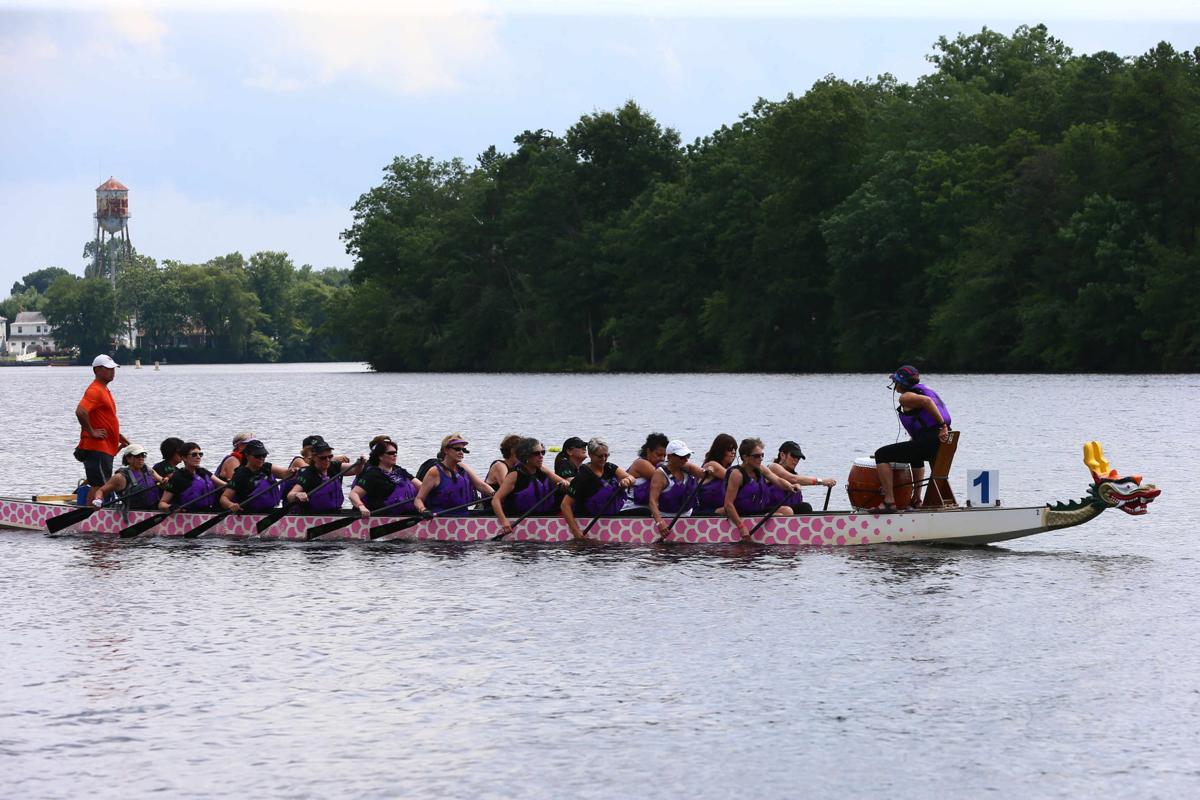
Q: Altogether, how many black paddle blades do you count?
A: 6